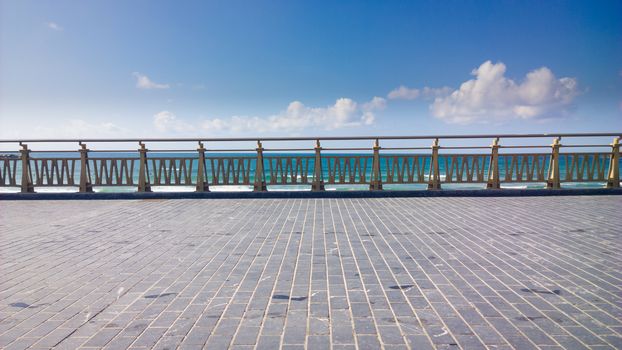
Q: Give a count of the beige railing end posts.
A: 11